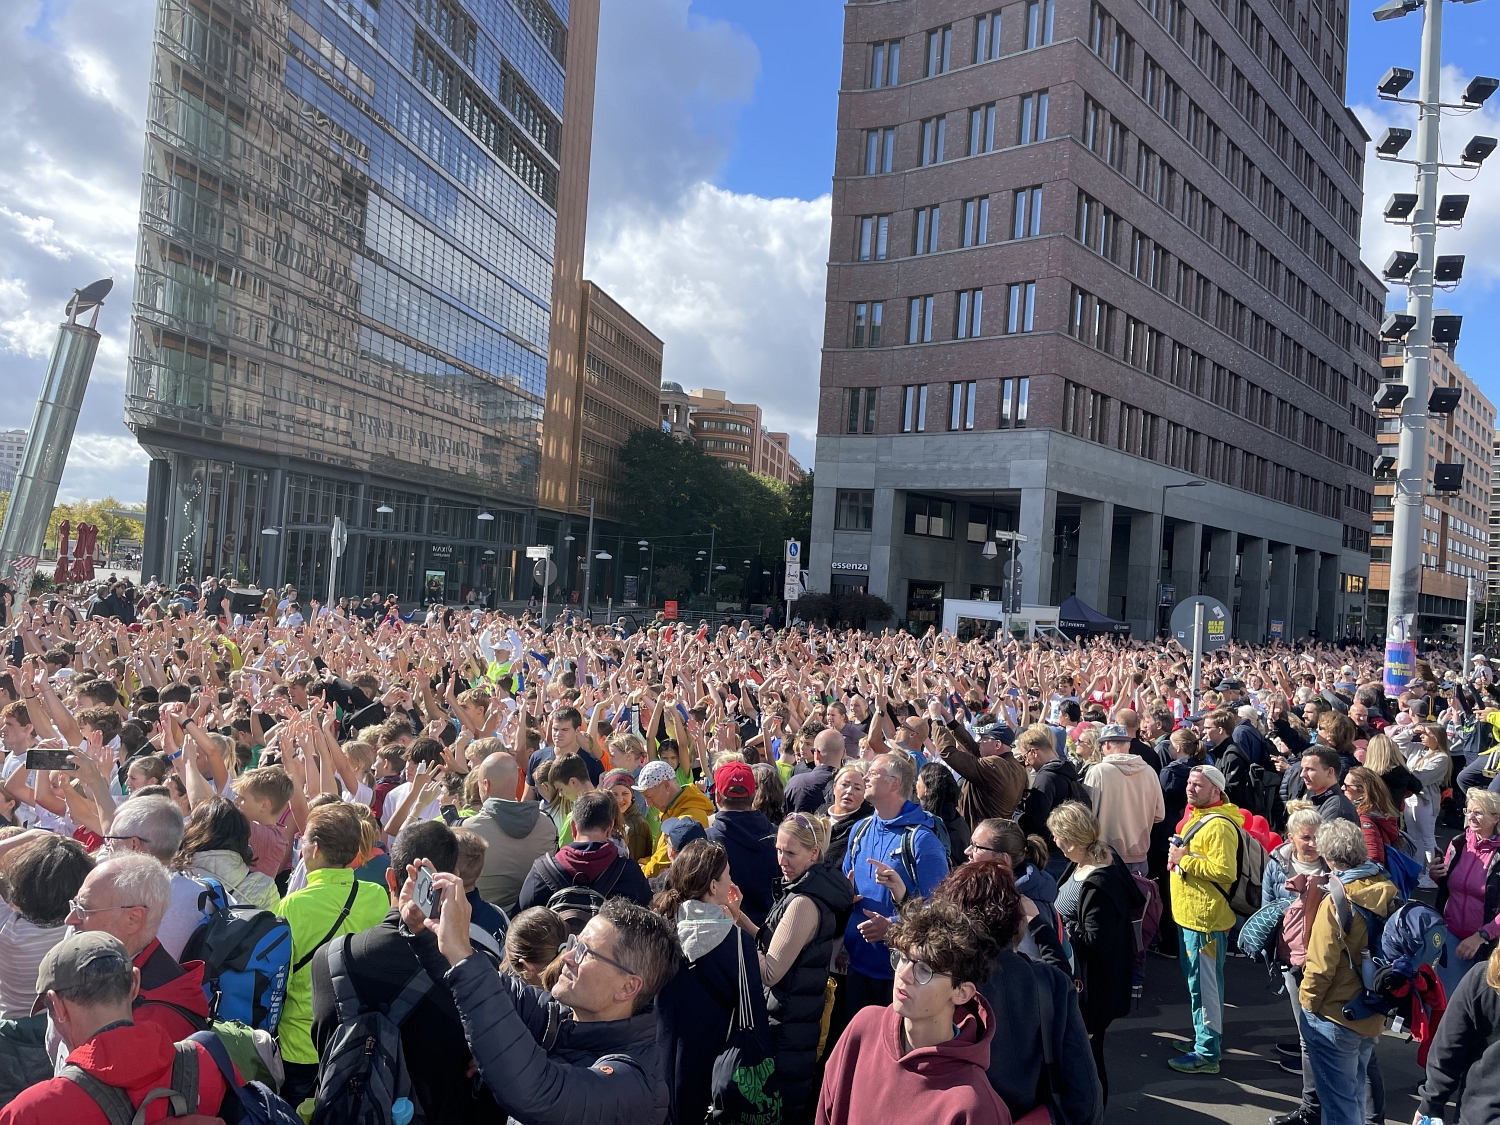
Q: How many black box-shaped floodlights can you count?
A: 14